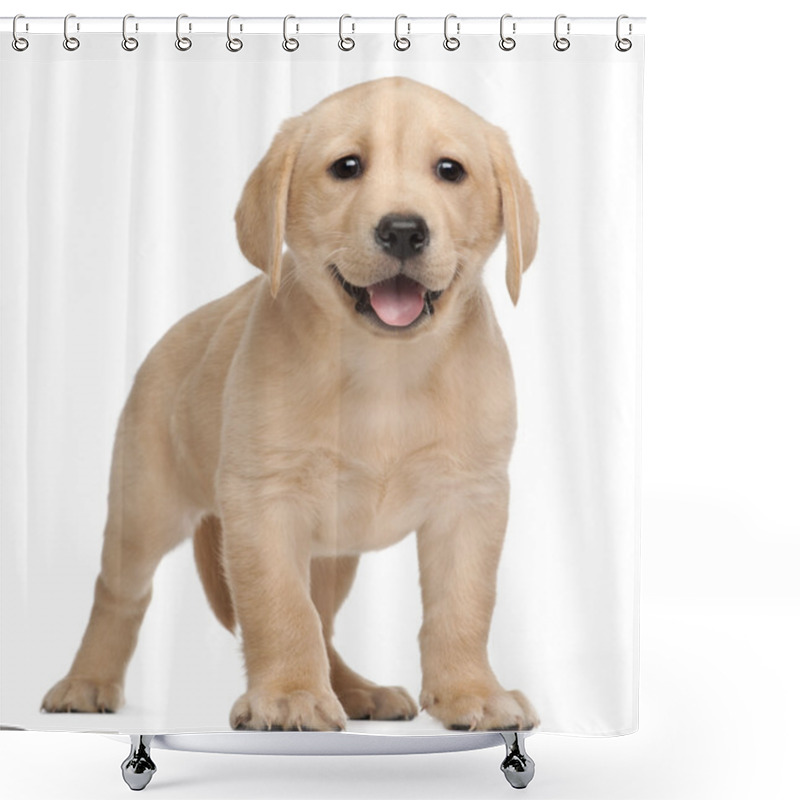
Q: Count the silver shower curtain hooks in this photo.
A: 12